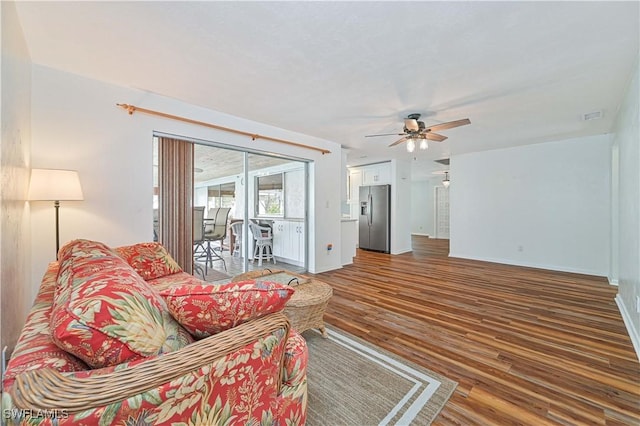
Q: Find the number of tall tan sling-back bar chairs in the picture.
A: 3